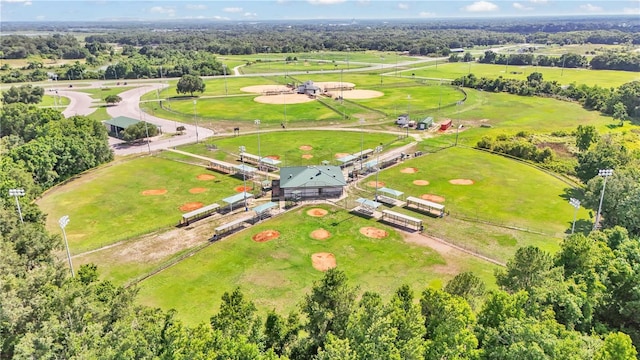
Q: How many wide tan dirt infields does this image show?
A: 4